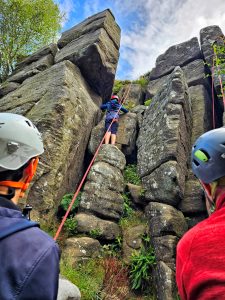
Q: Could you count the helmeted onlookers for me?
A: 2